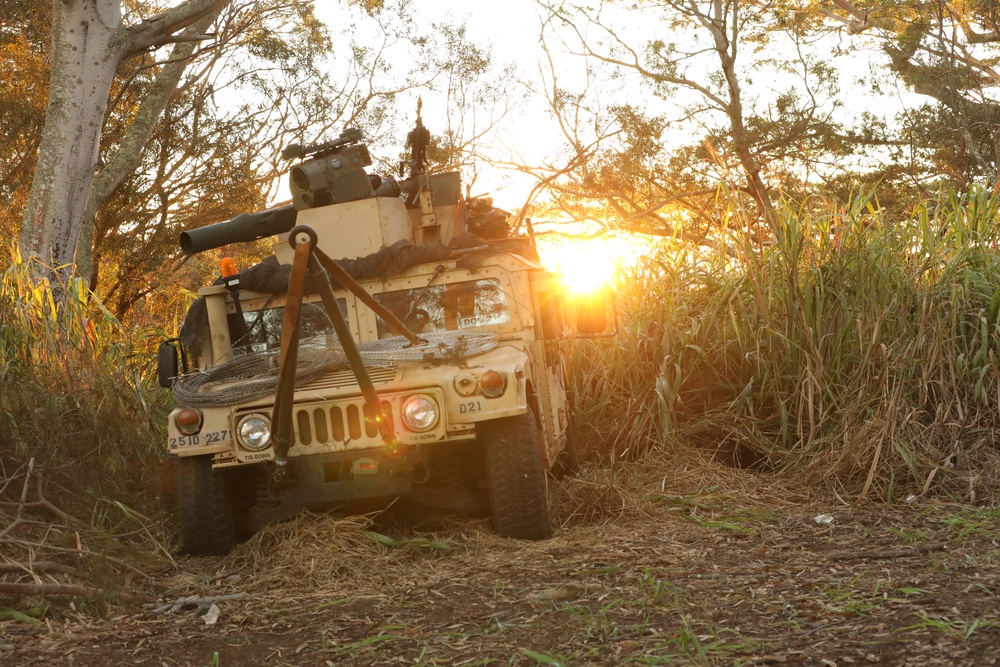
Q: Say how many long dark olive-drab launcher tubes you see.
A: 1